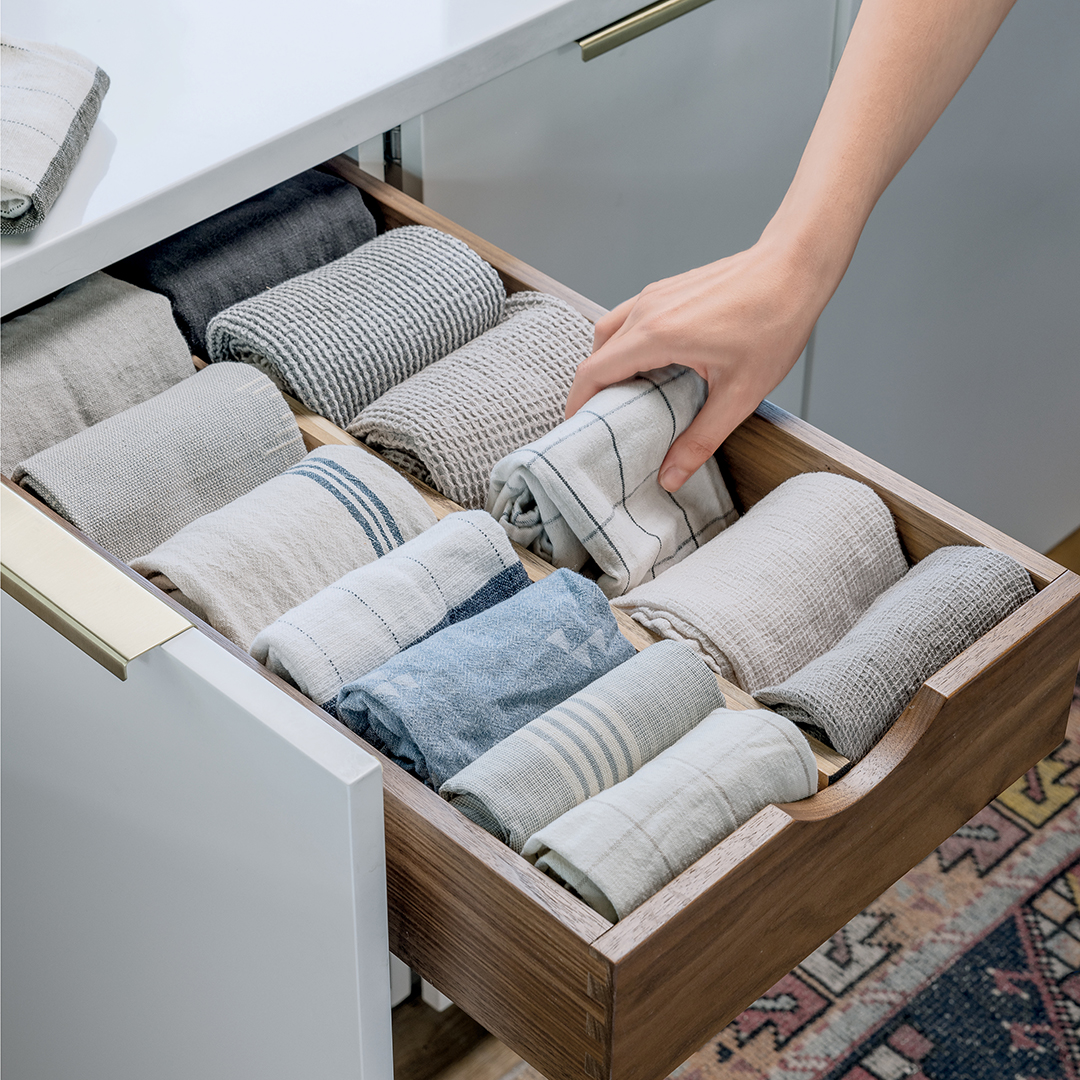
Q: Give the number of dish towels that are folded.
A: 14